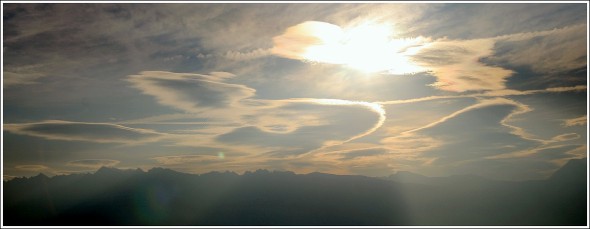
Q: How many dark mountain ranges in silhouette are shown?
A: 1